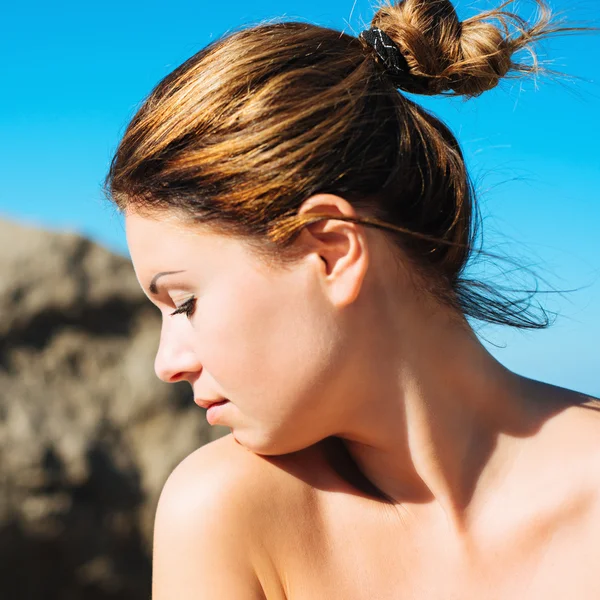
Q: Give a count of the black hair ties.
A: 1